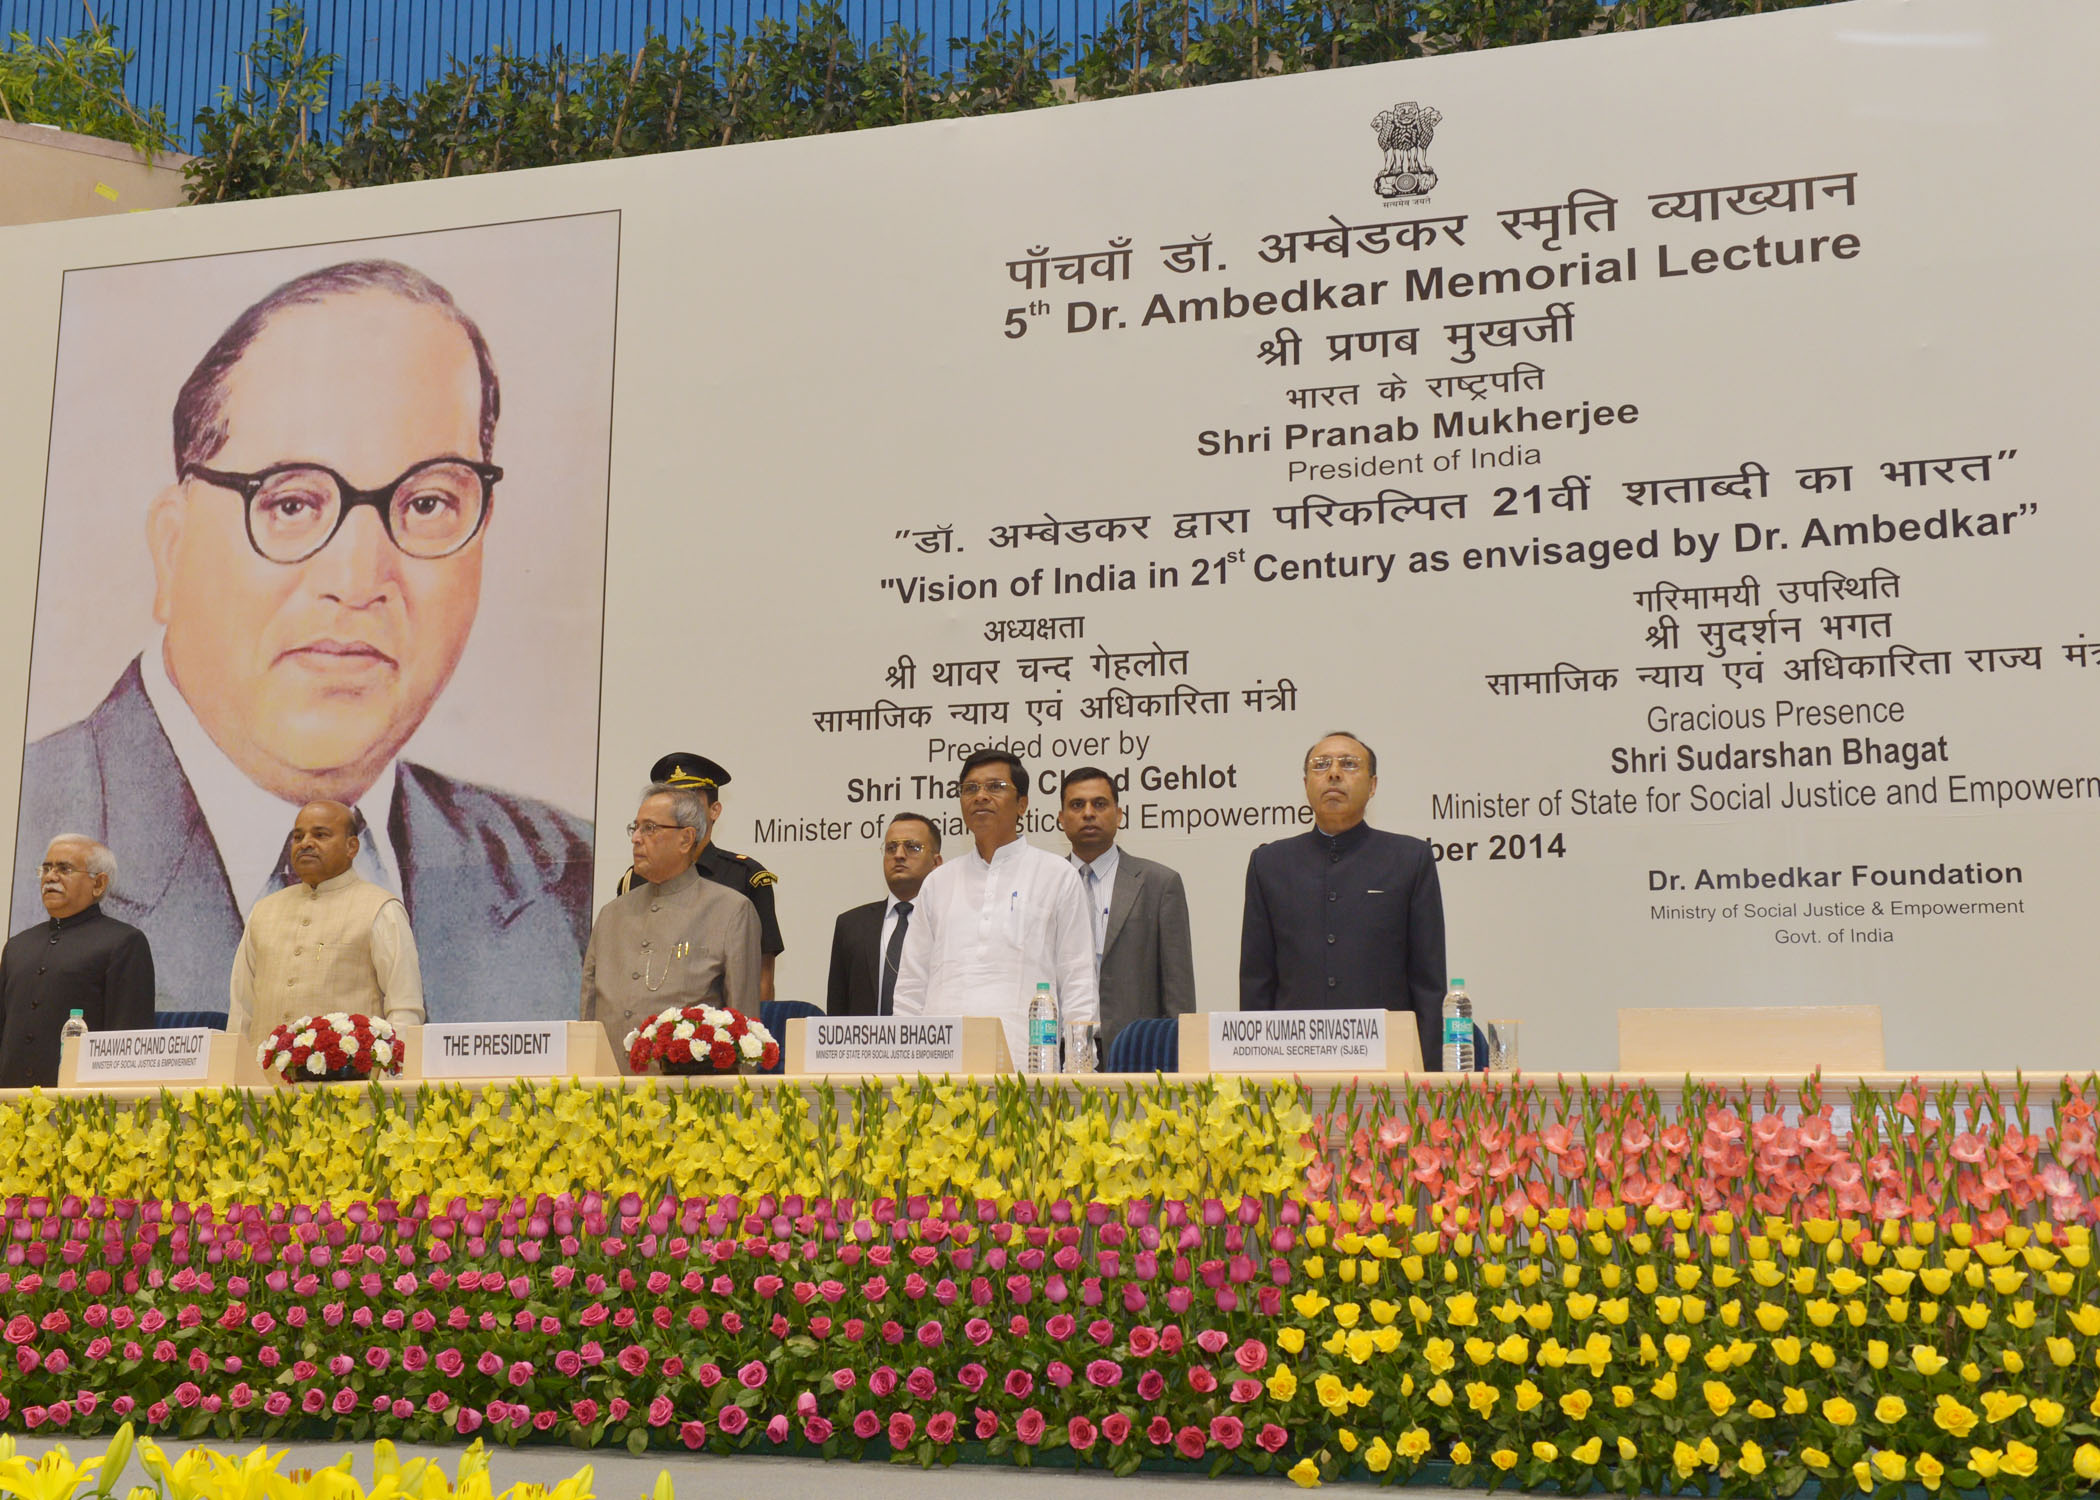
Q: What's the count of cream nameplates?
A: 5